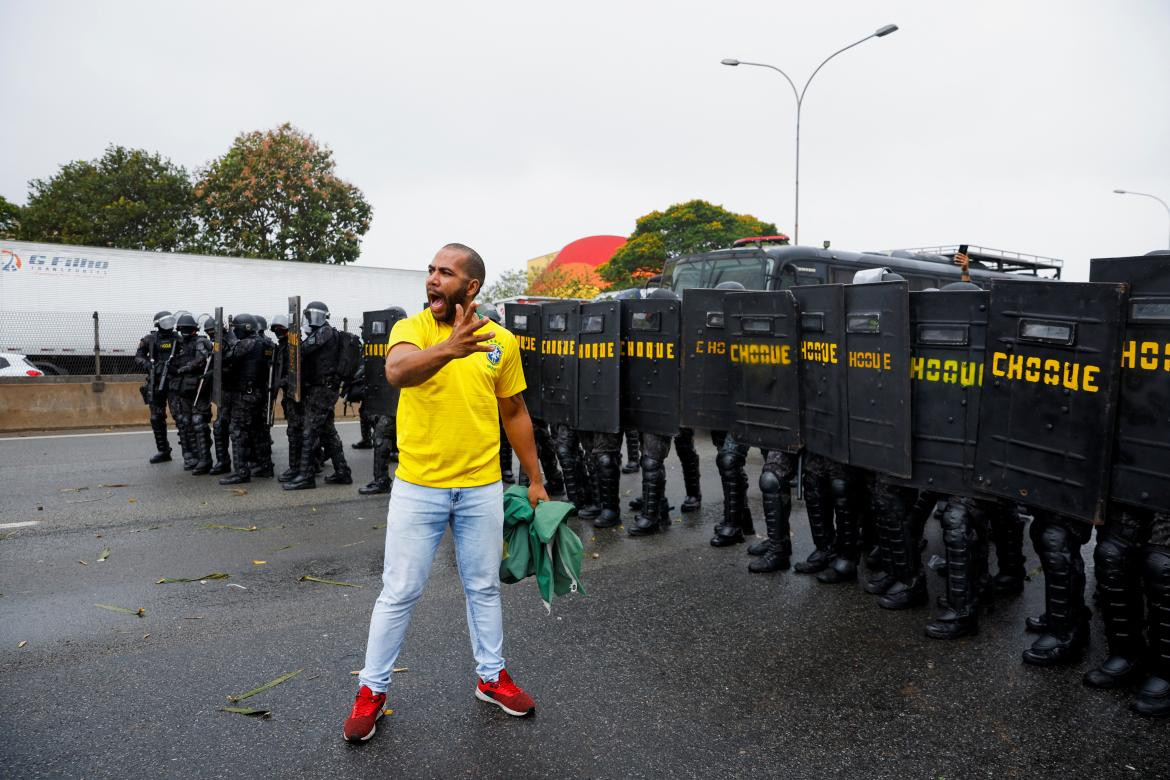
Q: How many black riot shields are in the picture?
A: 14